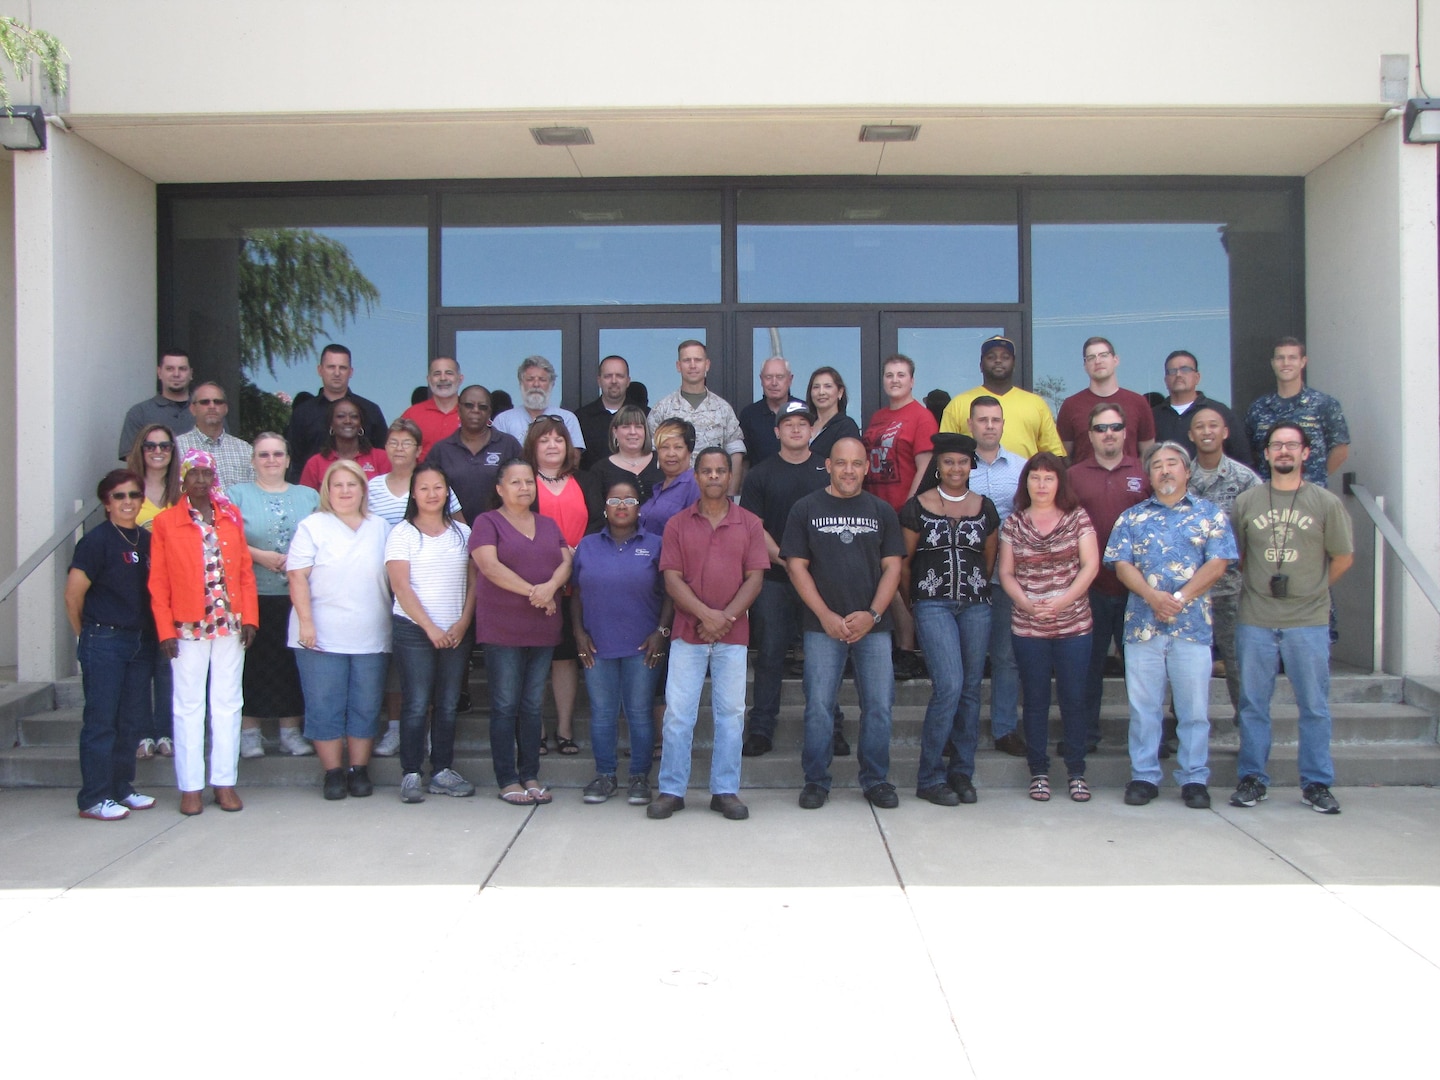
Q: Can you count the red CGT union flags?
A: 0